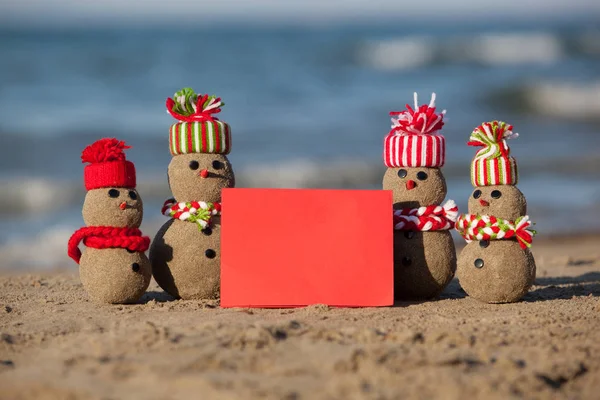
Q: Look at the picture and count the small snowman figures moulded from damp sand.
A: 4